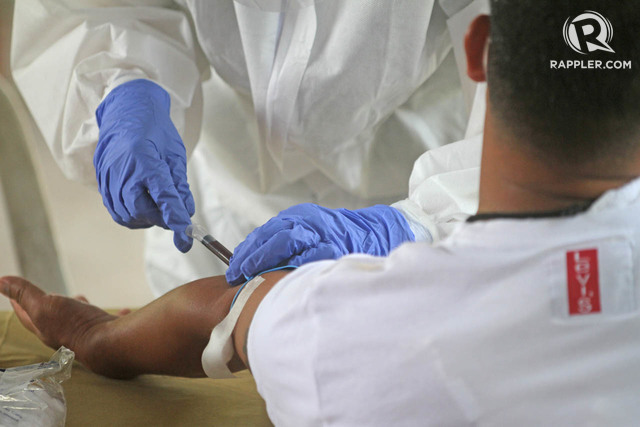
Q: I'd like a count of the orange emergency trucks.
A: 0